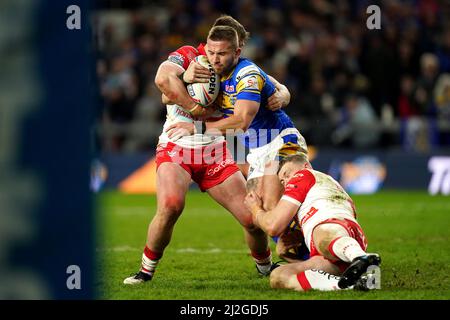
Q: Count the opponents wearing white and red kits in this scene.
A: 2